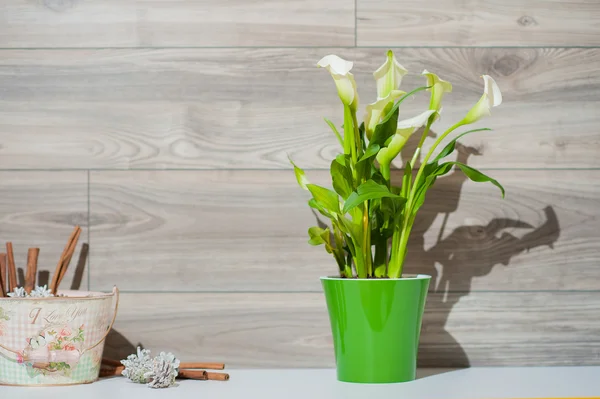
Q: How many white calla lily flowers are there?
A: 6